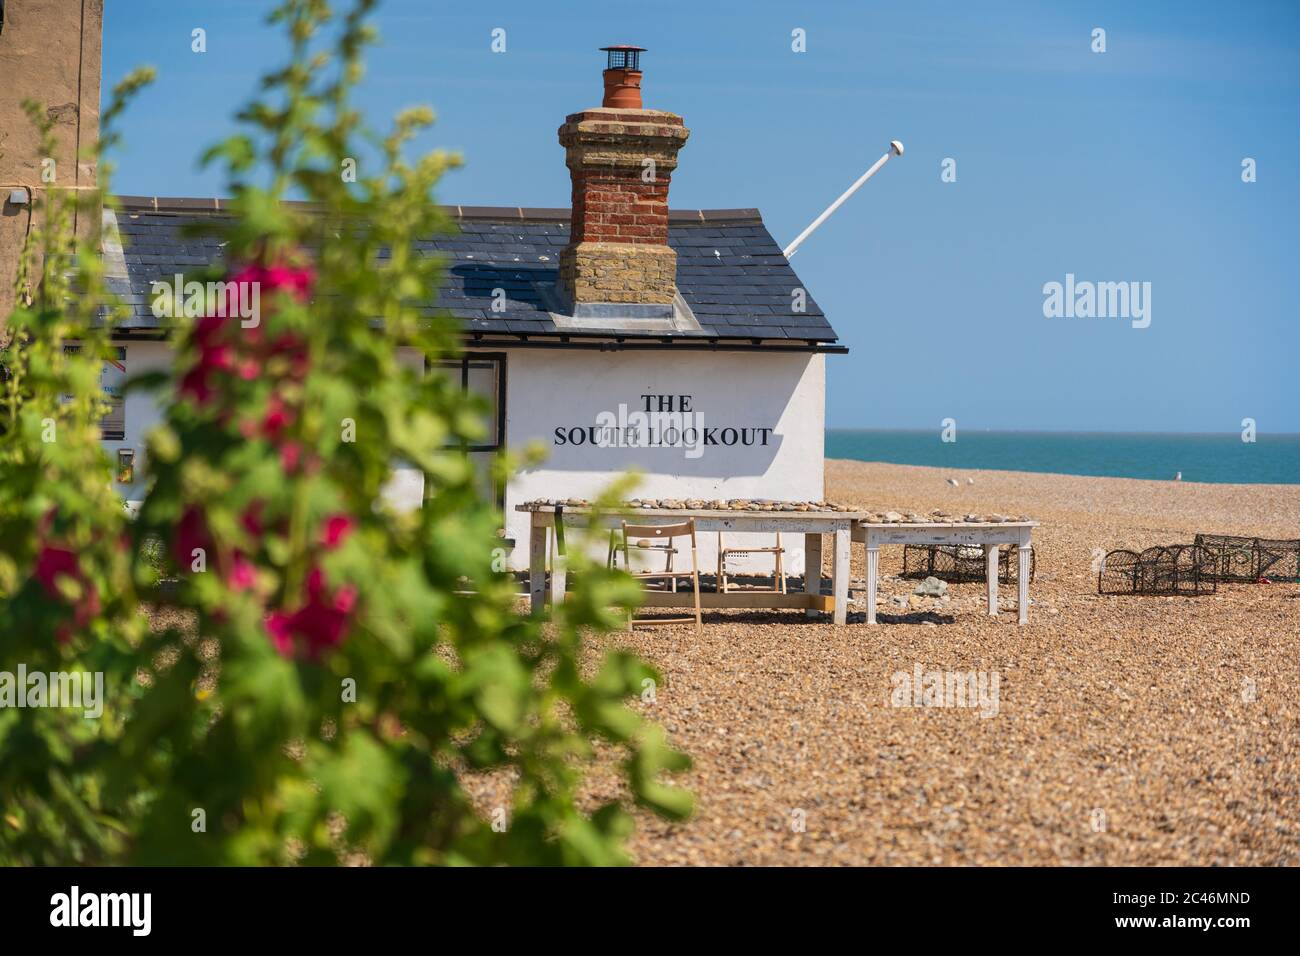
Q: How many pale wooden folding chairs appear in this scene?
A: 3